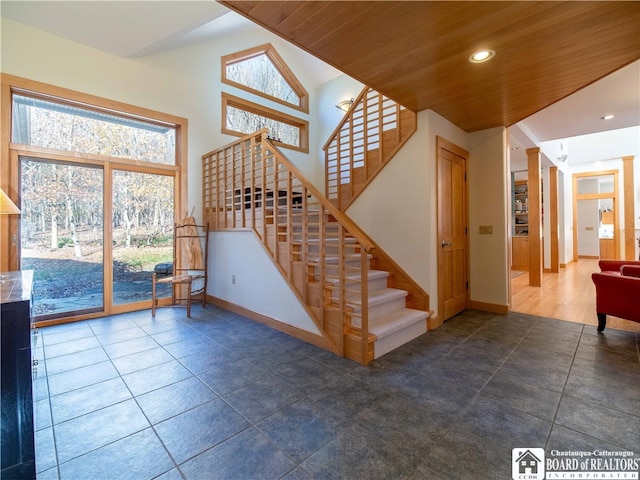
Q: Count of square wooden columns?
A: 3